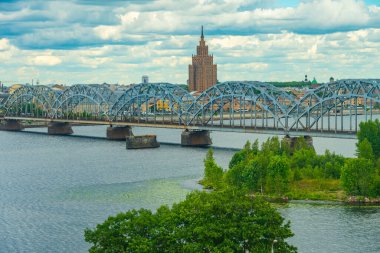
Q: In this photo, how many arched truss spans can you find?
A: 5